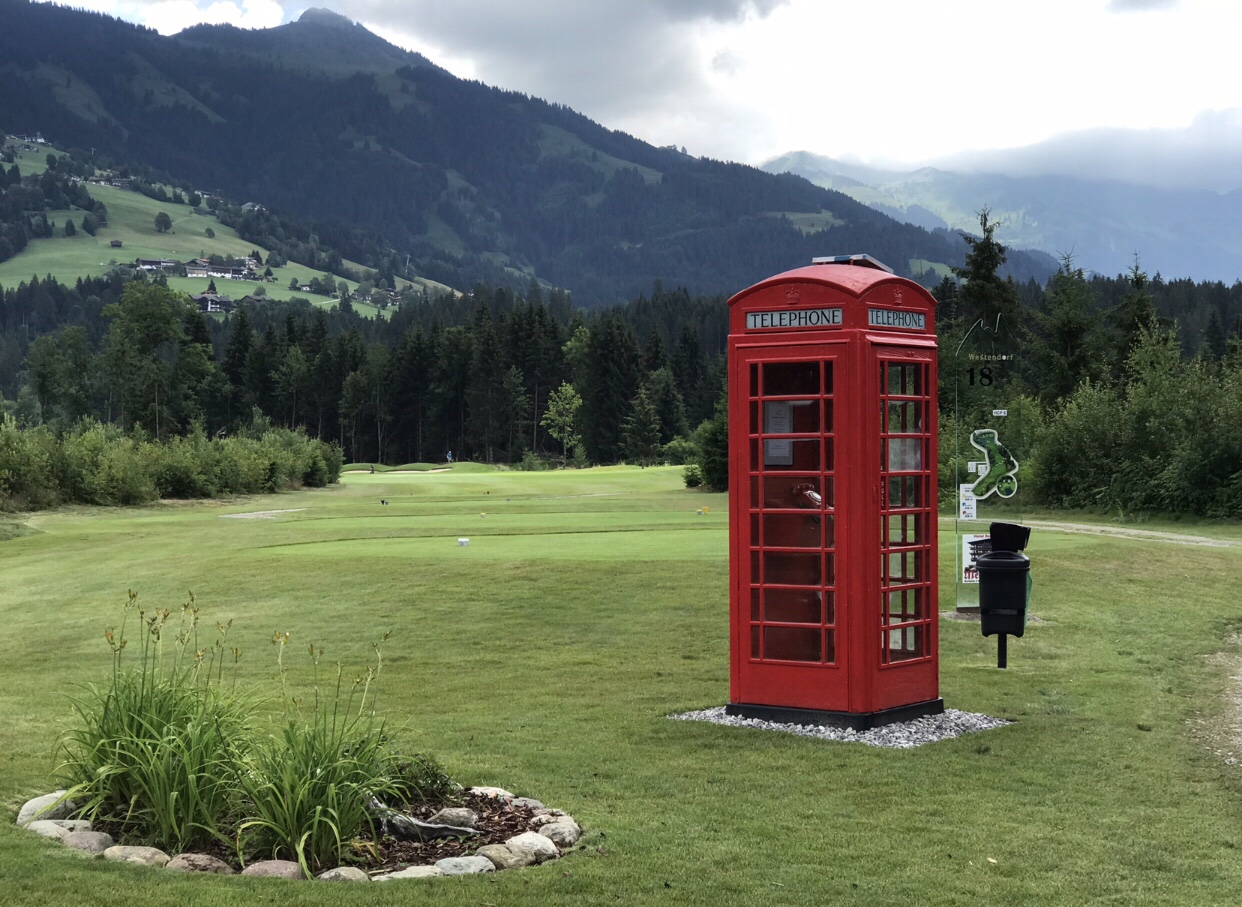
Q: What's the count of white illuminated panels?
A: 2